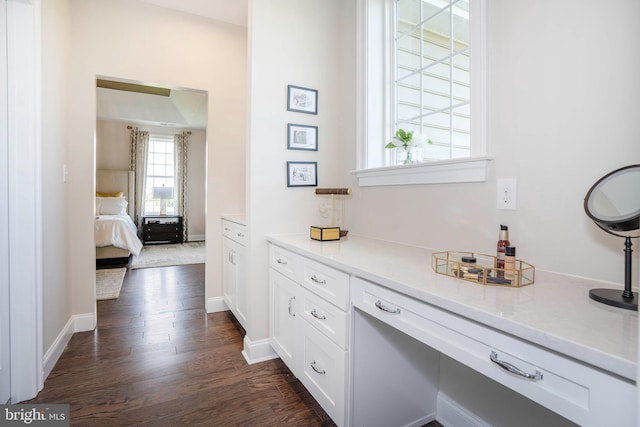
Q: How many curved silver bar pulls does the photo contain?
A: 11